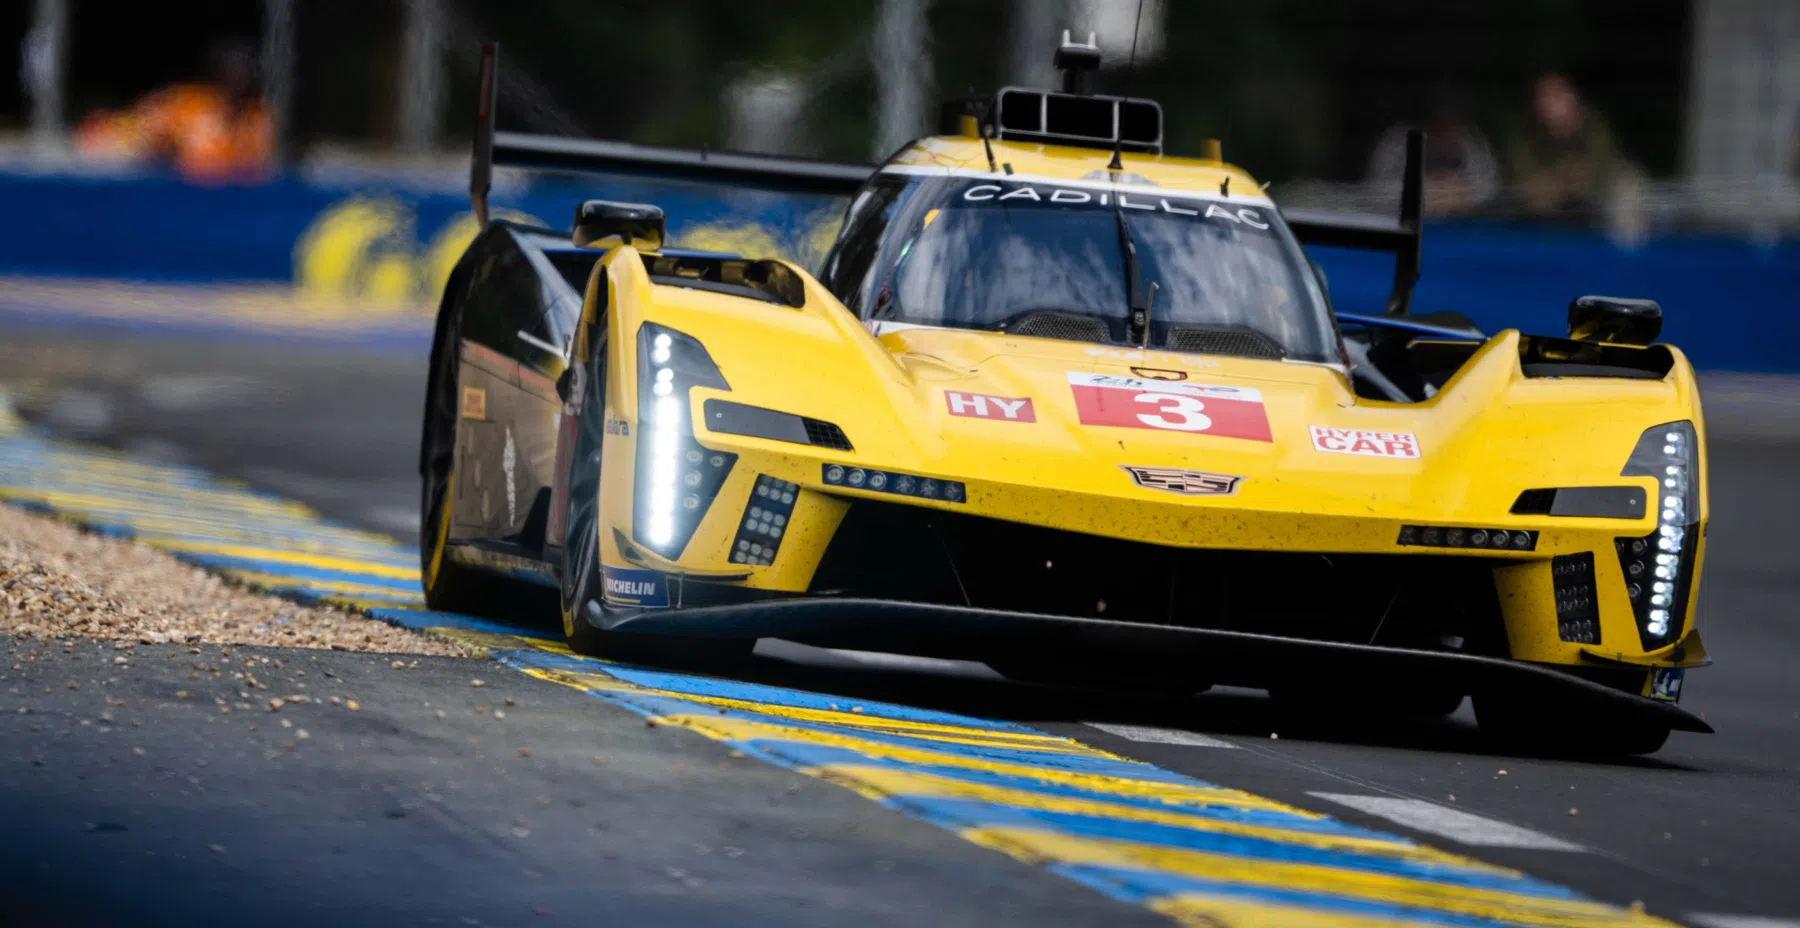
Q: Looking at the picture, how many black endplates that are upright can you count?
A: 2